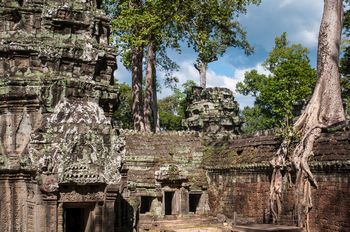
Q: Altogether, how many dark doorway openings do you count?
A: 4